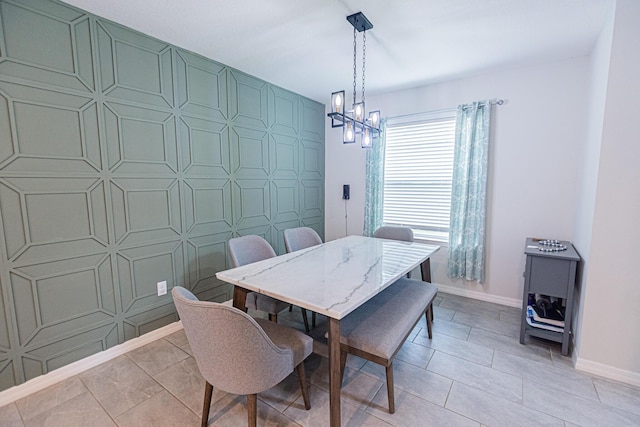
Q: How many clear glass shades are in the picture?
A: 5